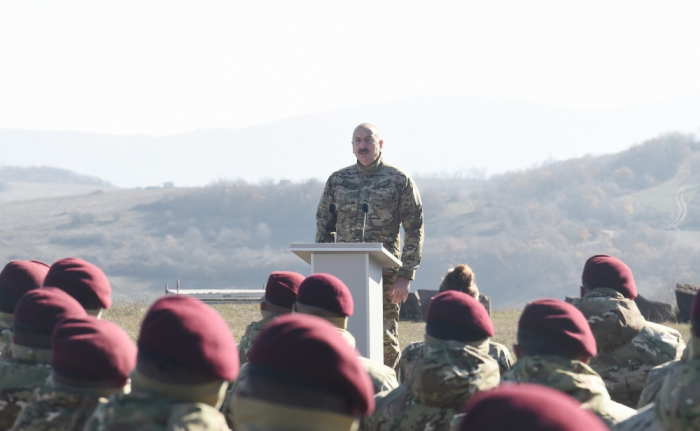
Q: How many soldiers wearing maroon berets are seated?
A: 13